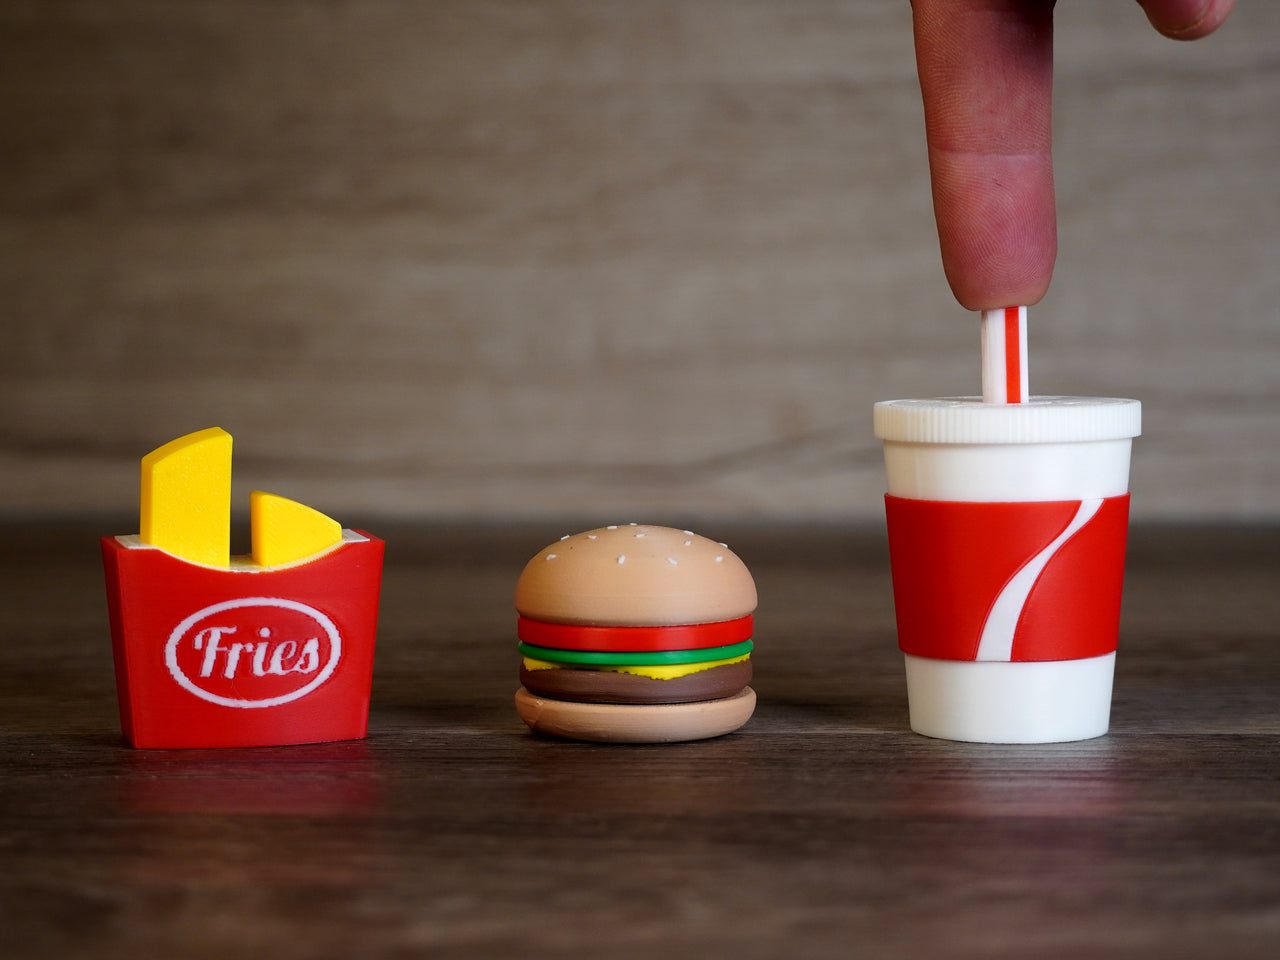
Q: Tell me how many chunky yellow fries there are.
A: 2